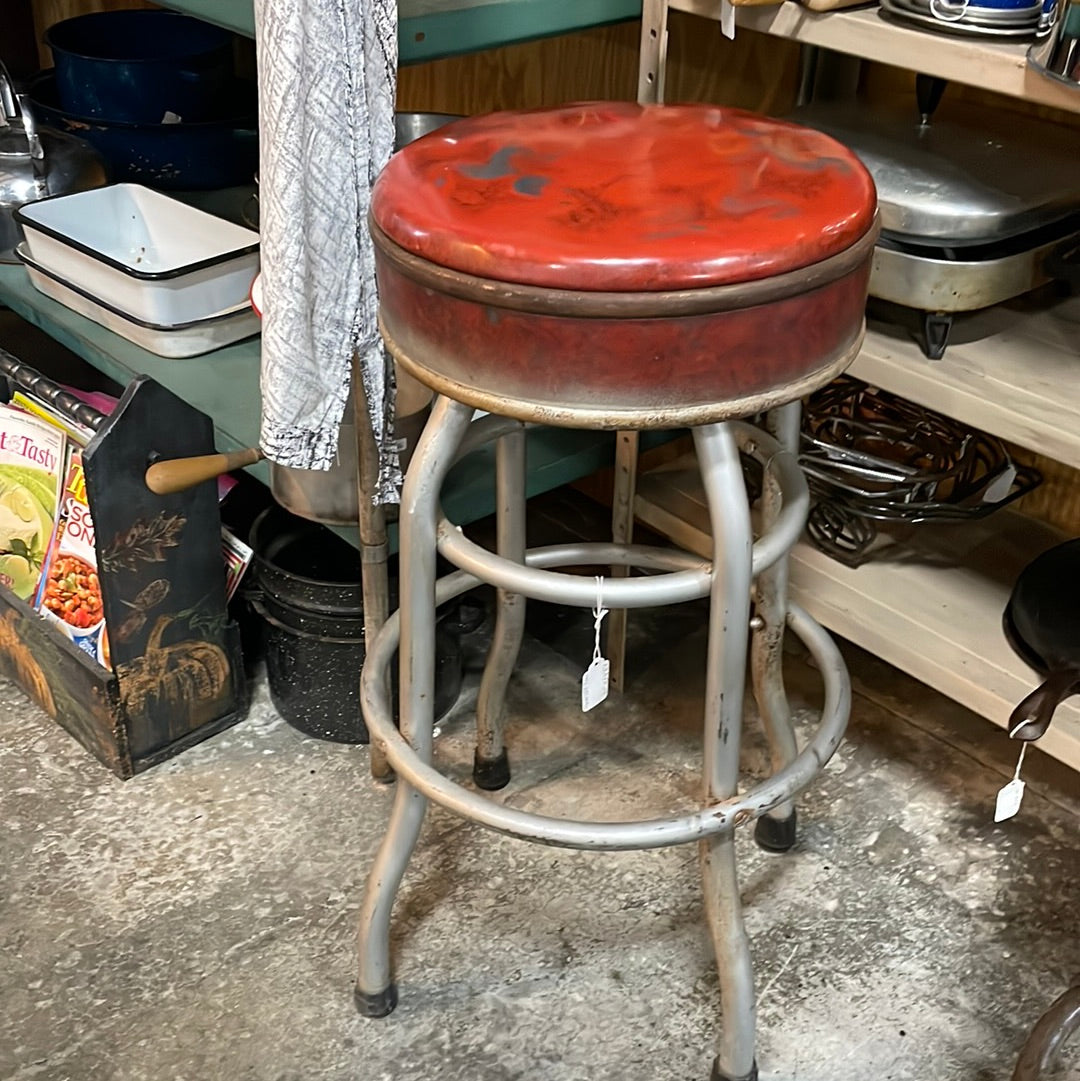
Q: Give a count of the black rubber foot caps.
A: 4